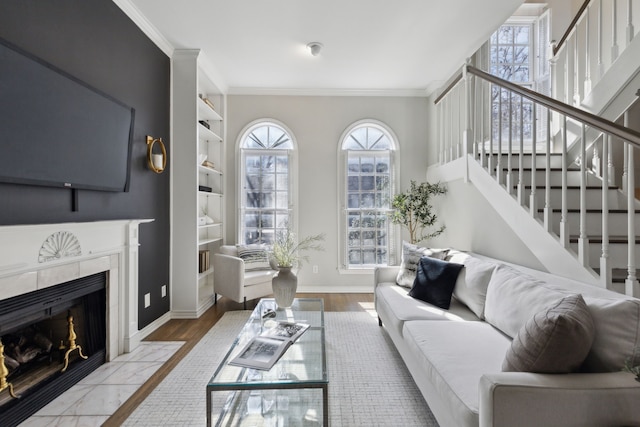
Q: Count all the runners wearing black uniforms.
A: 0